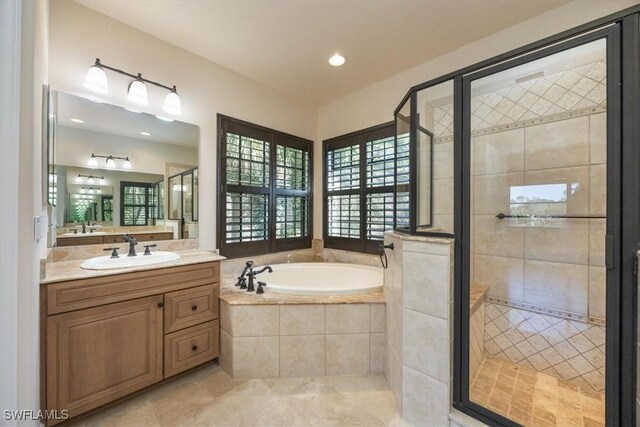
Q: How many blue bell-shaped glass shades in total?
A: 0